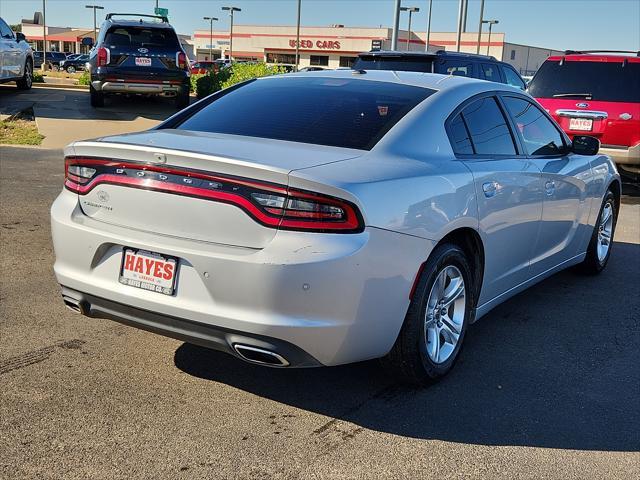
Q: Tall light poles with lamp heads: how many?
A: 5